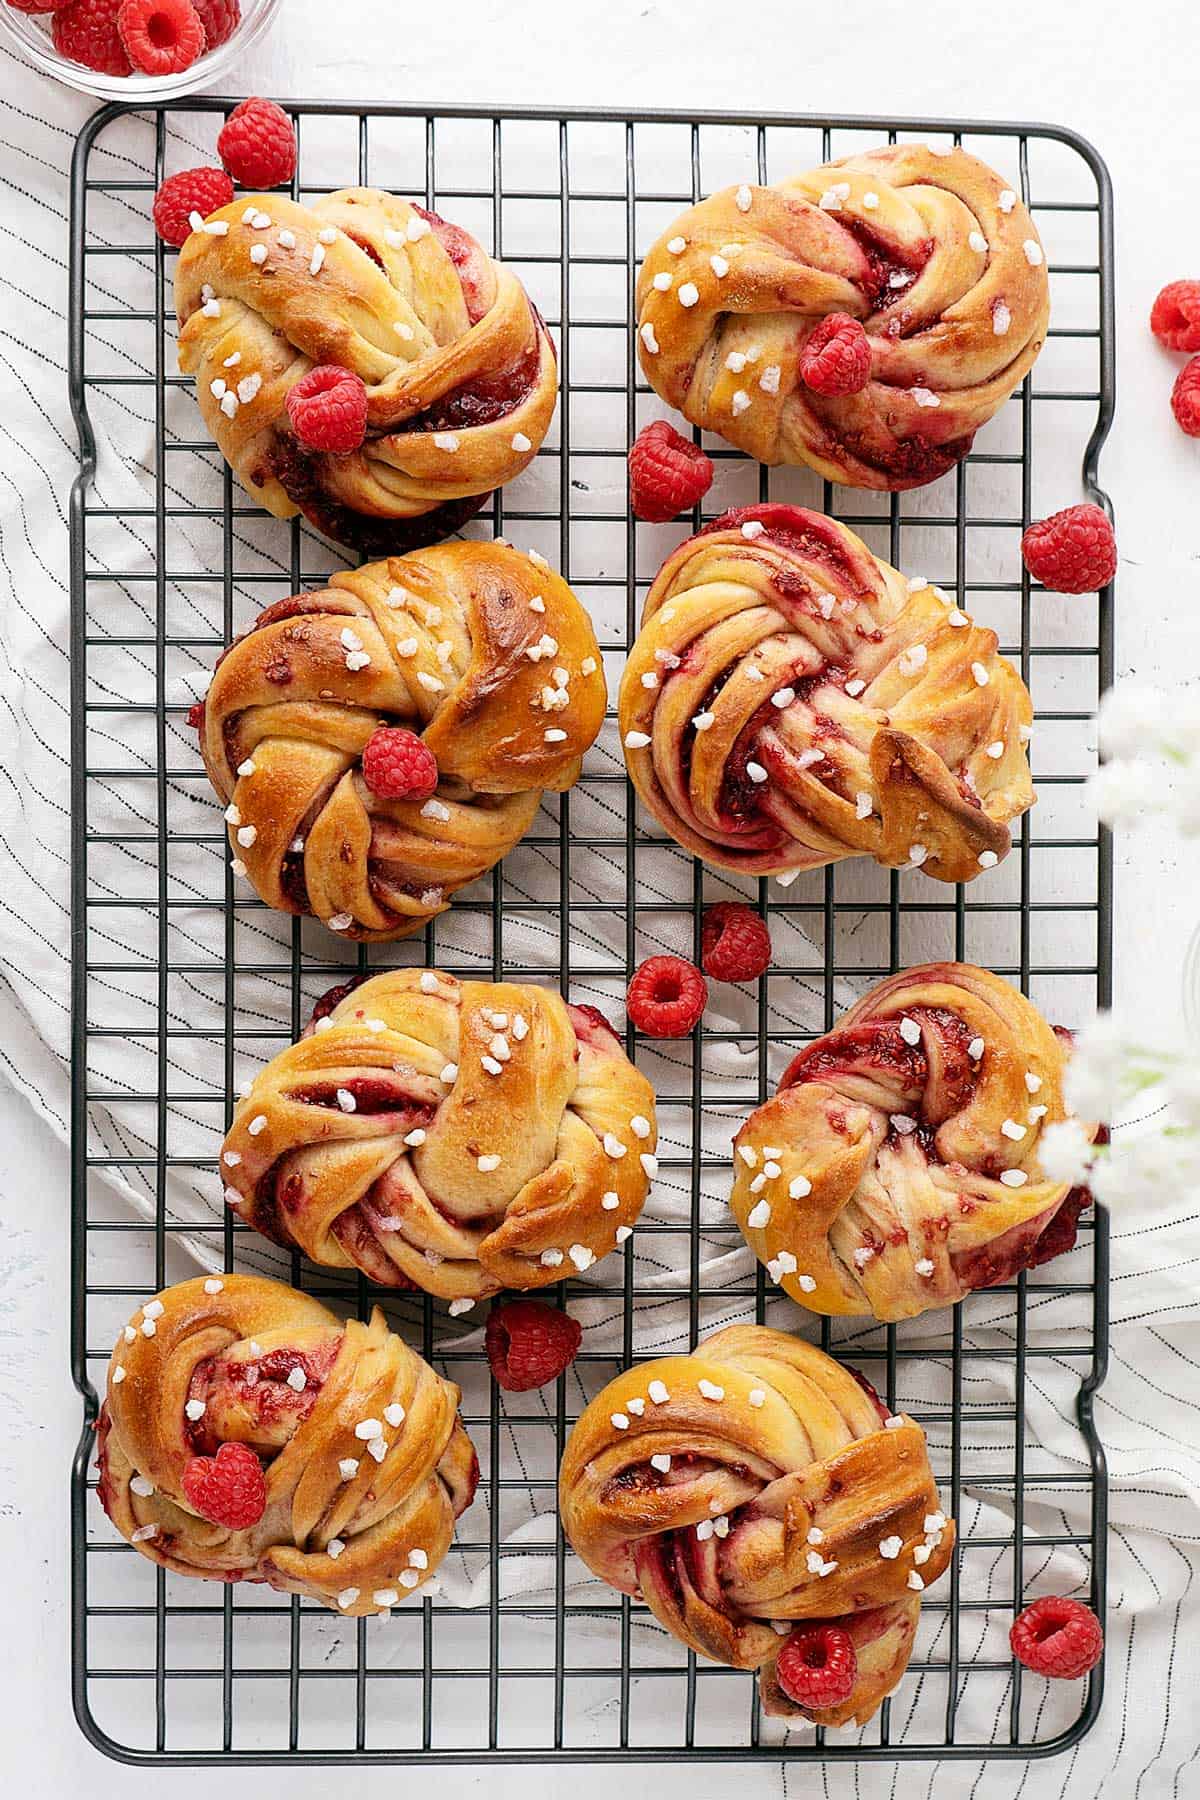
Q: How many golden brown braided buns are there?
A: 8